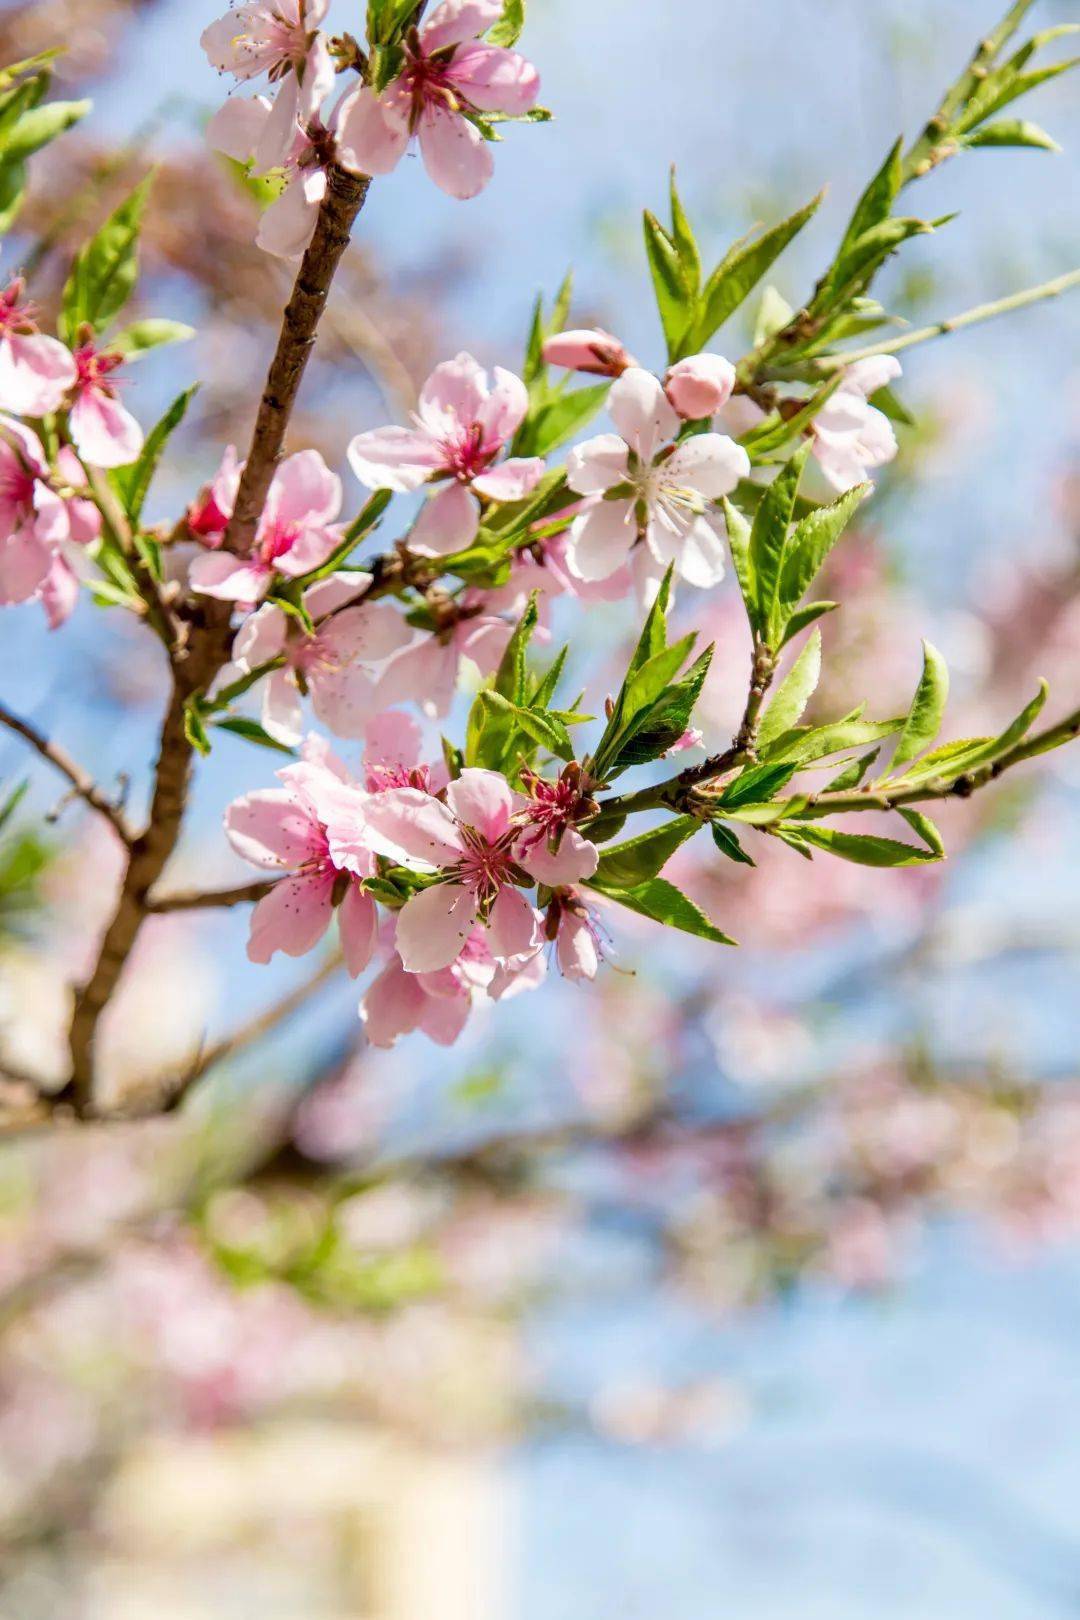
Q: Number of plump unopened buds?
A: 2